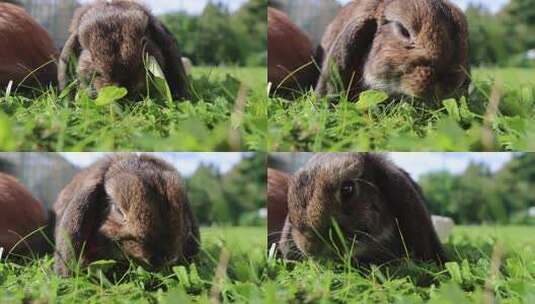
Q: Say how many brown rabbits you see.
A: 4